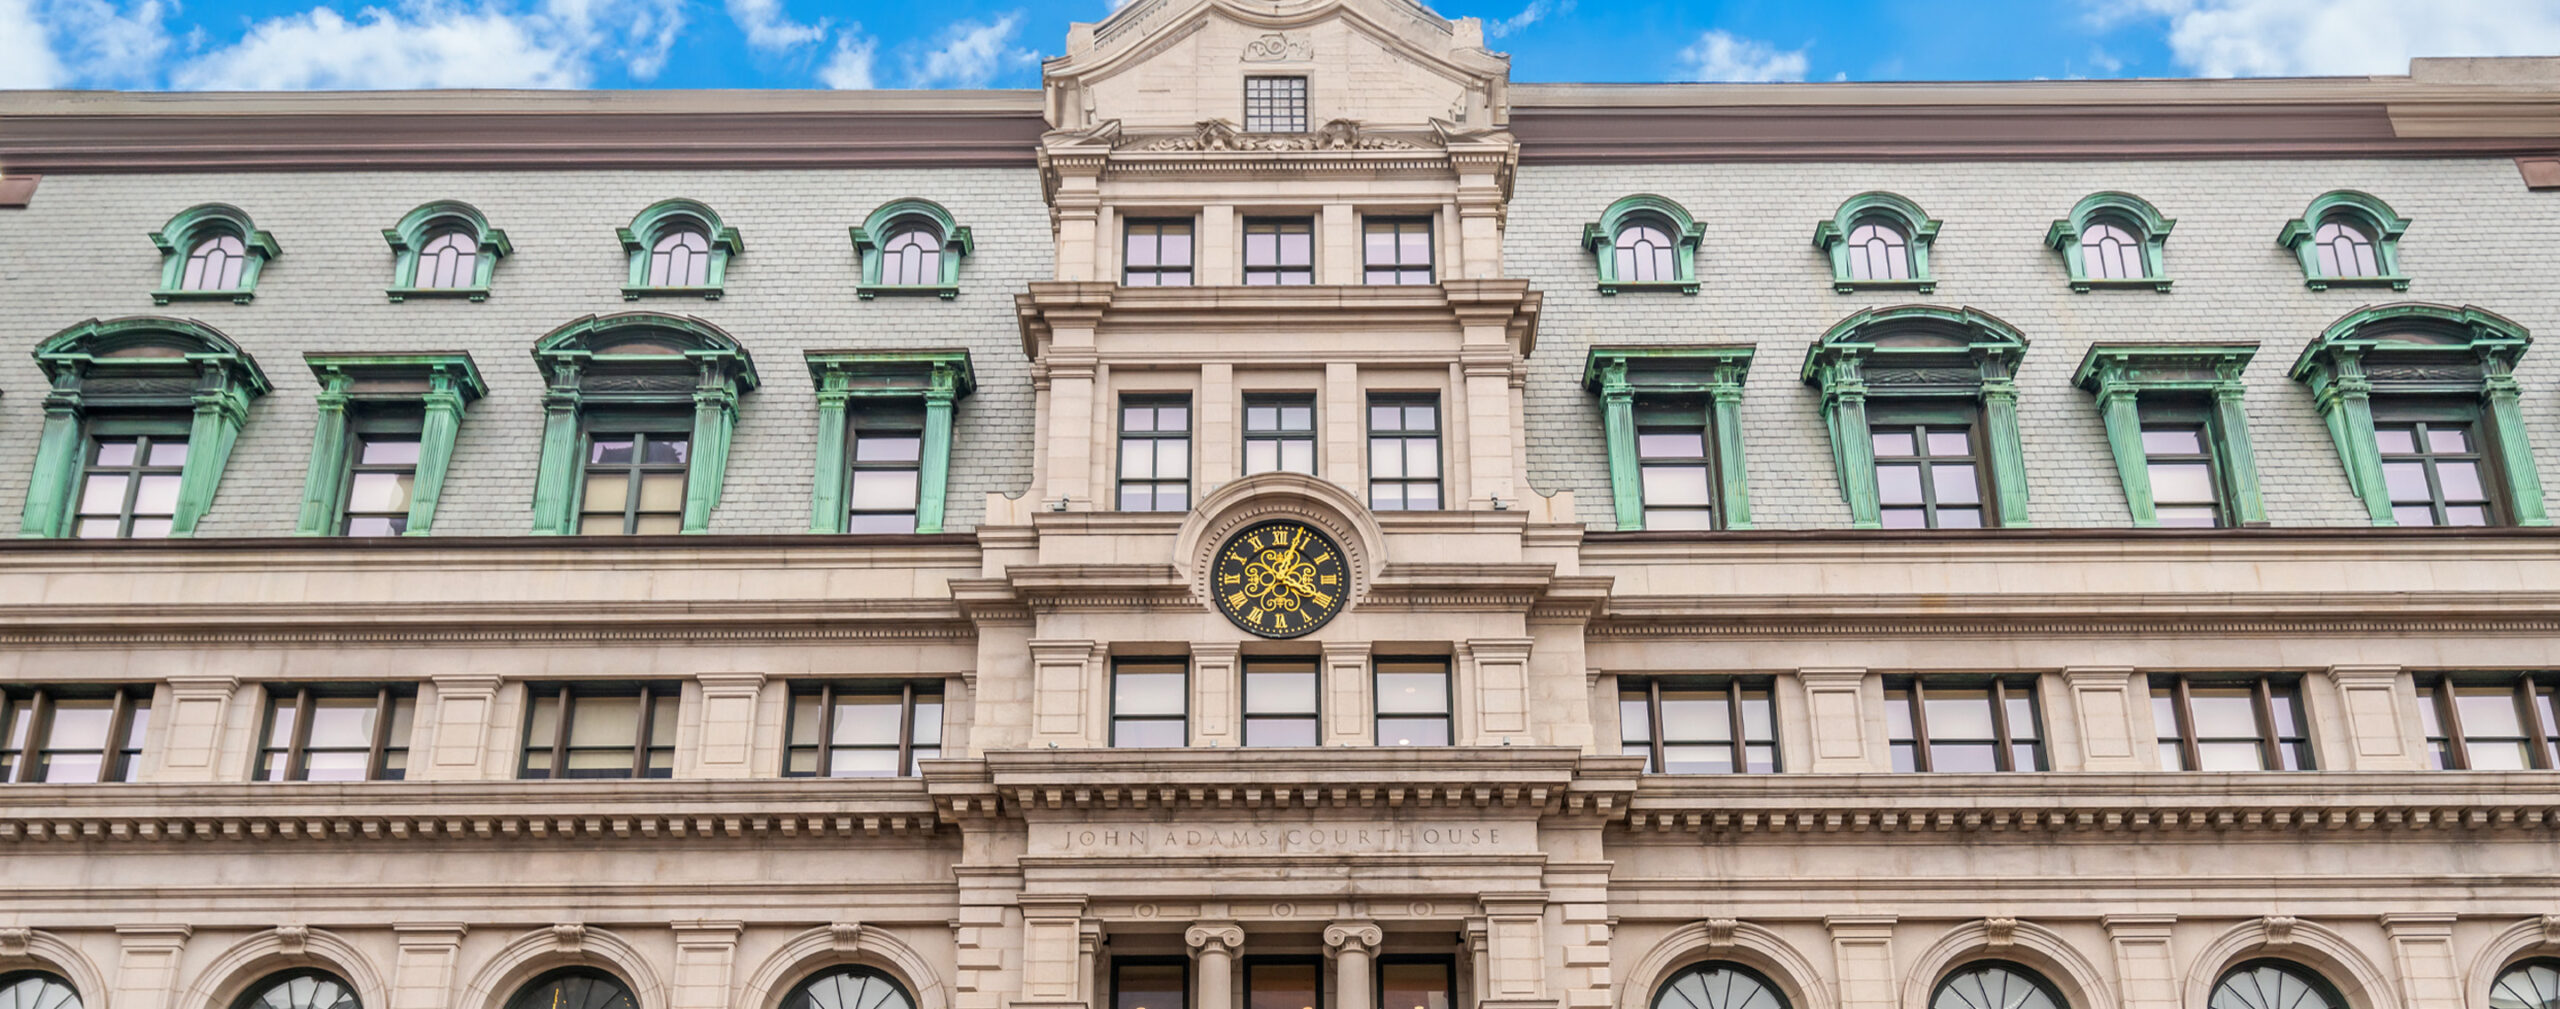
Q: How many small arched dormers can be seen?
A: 8